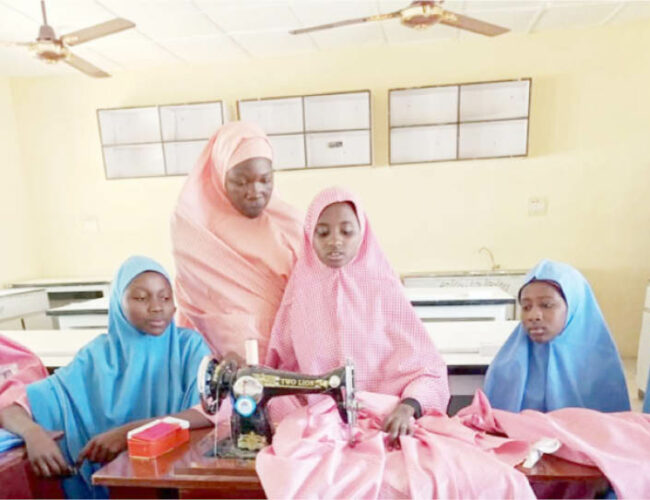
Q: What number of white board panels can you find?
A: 12